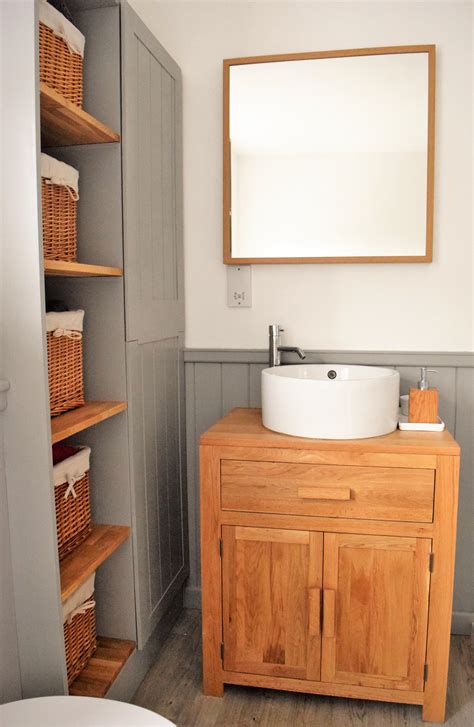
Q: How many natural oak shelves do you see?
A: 5